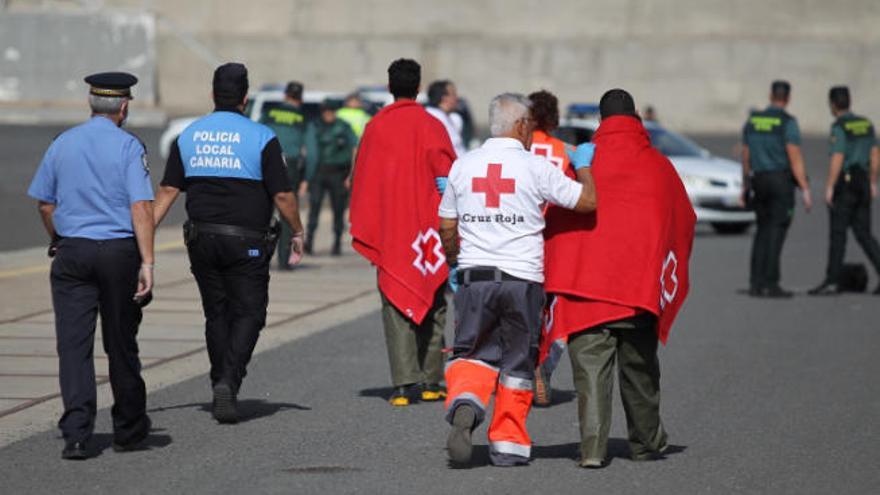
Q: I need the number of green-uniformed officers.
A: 4